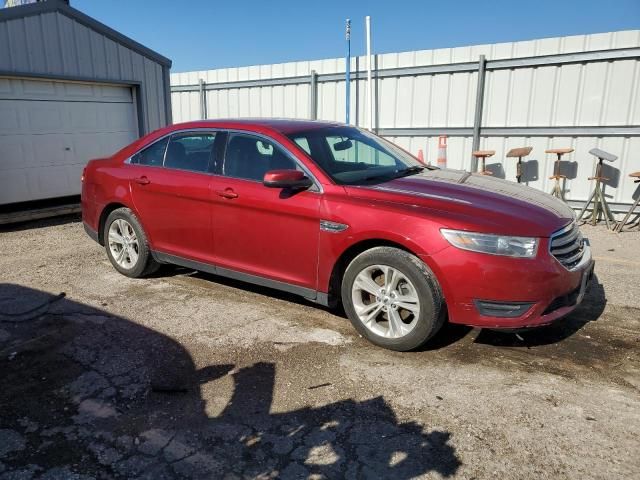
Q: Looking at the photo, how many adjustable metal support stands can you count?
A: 5